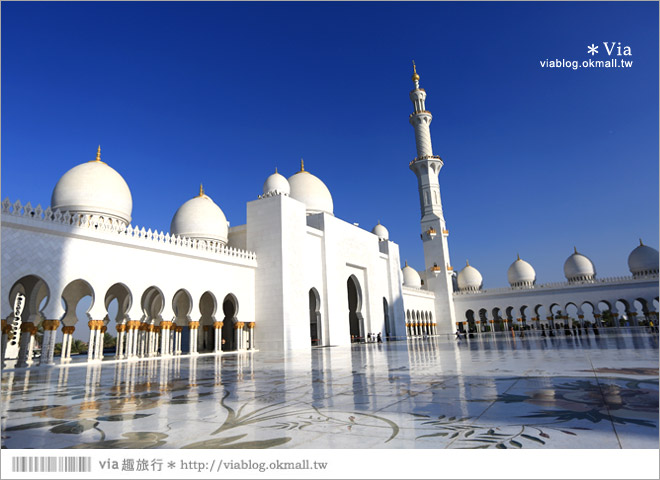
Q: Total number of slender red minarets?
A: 0